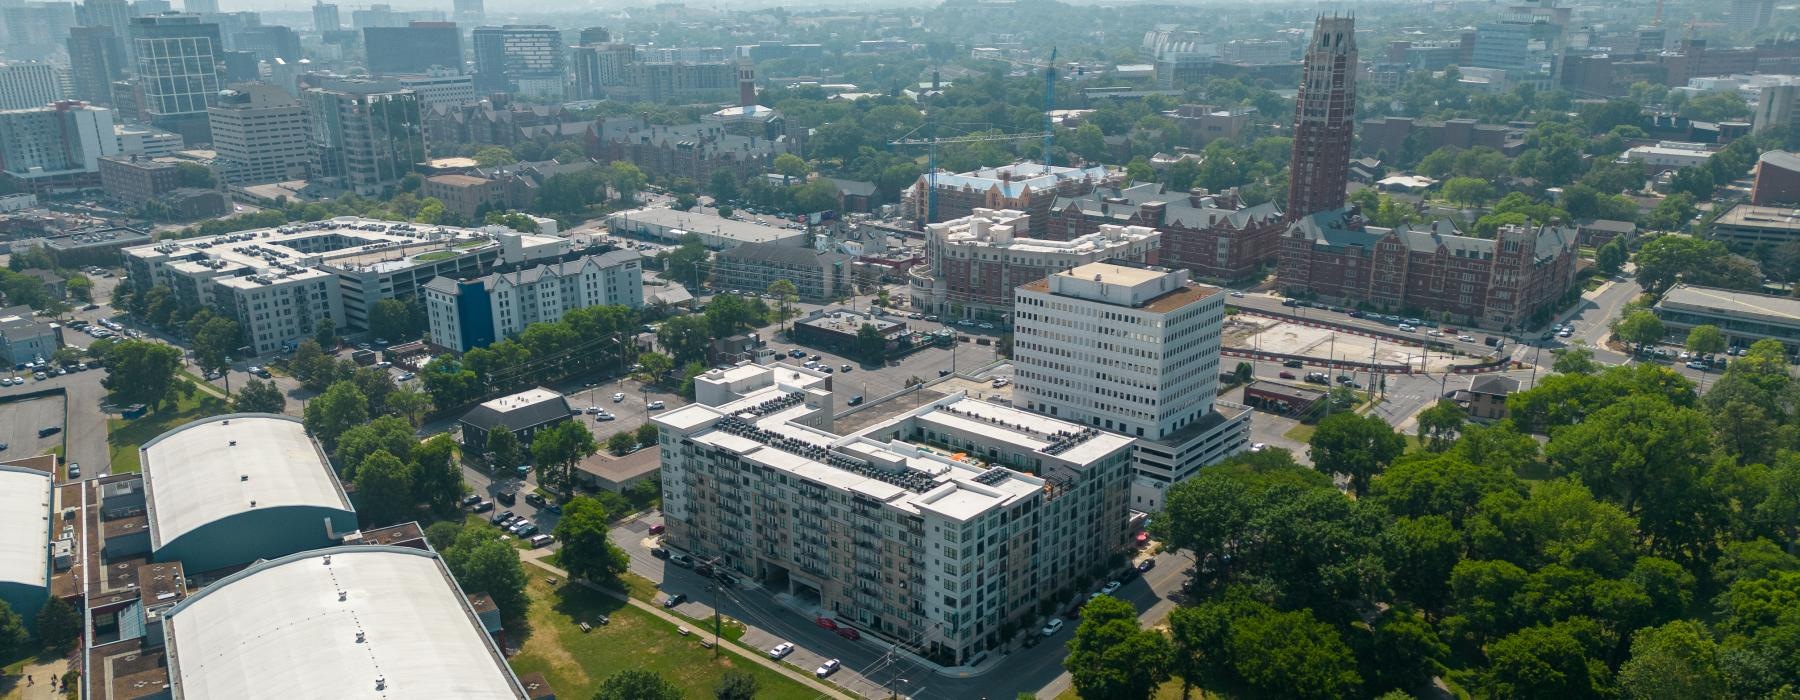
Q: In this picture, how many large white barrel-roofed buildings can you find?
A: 3